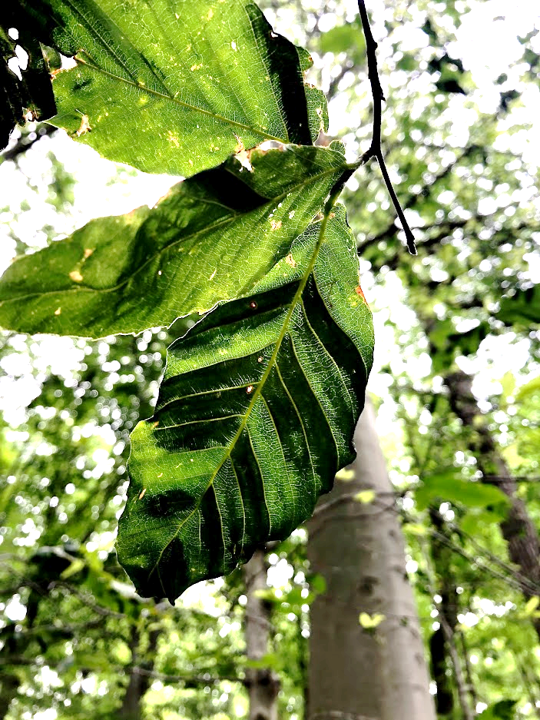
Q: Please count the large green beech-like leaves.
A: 3